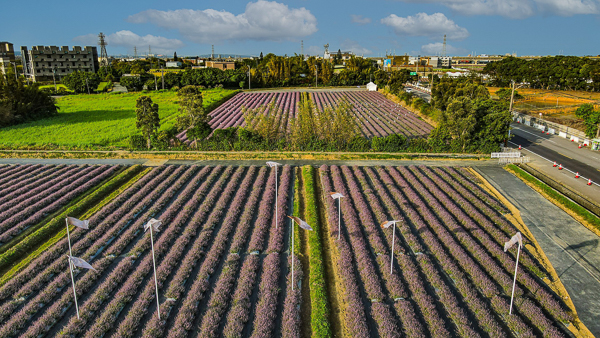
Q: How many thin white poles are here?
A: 8